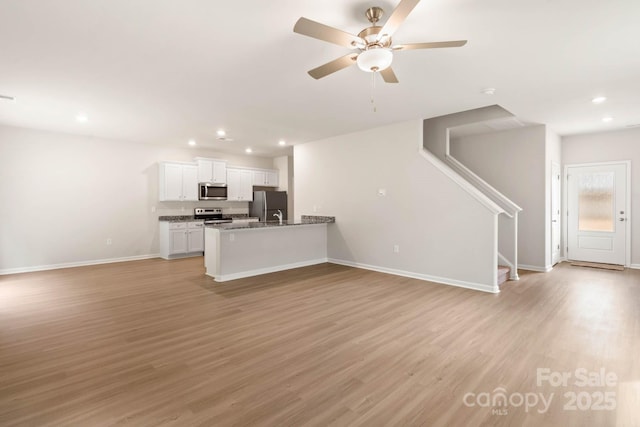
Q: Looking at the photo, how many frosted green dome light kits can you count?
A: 0